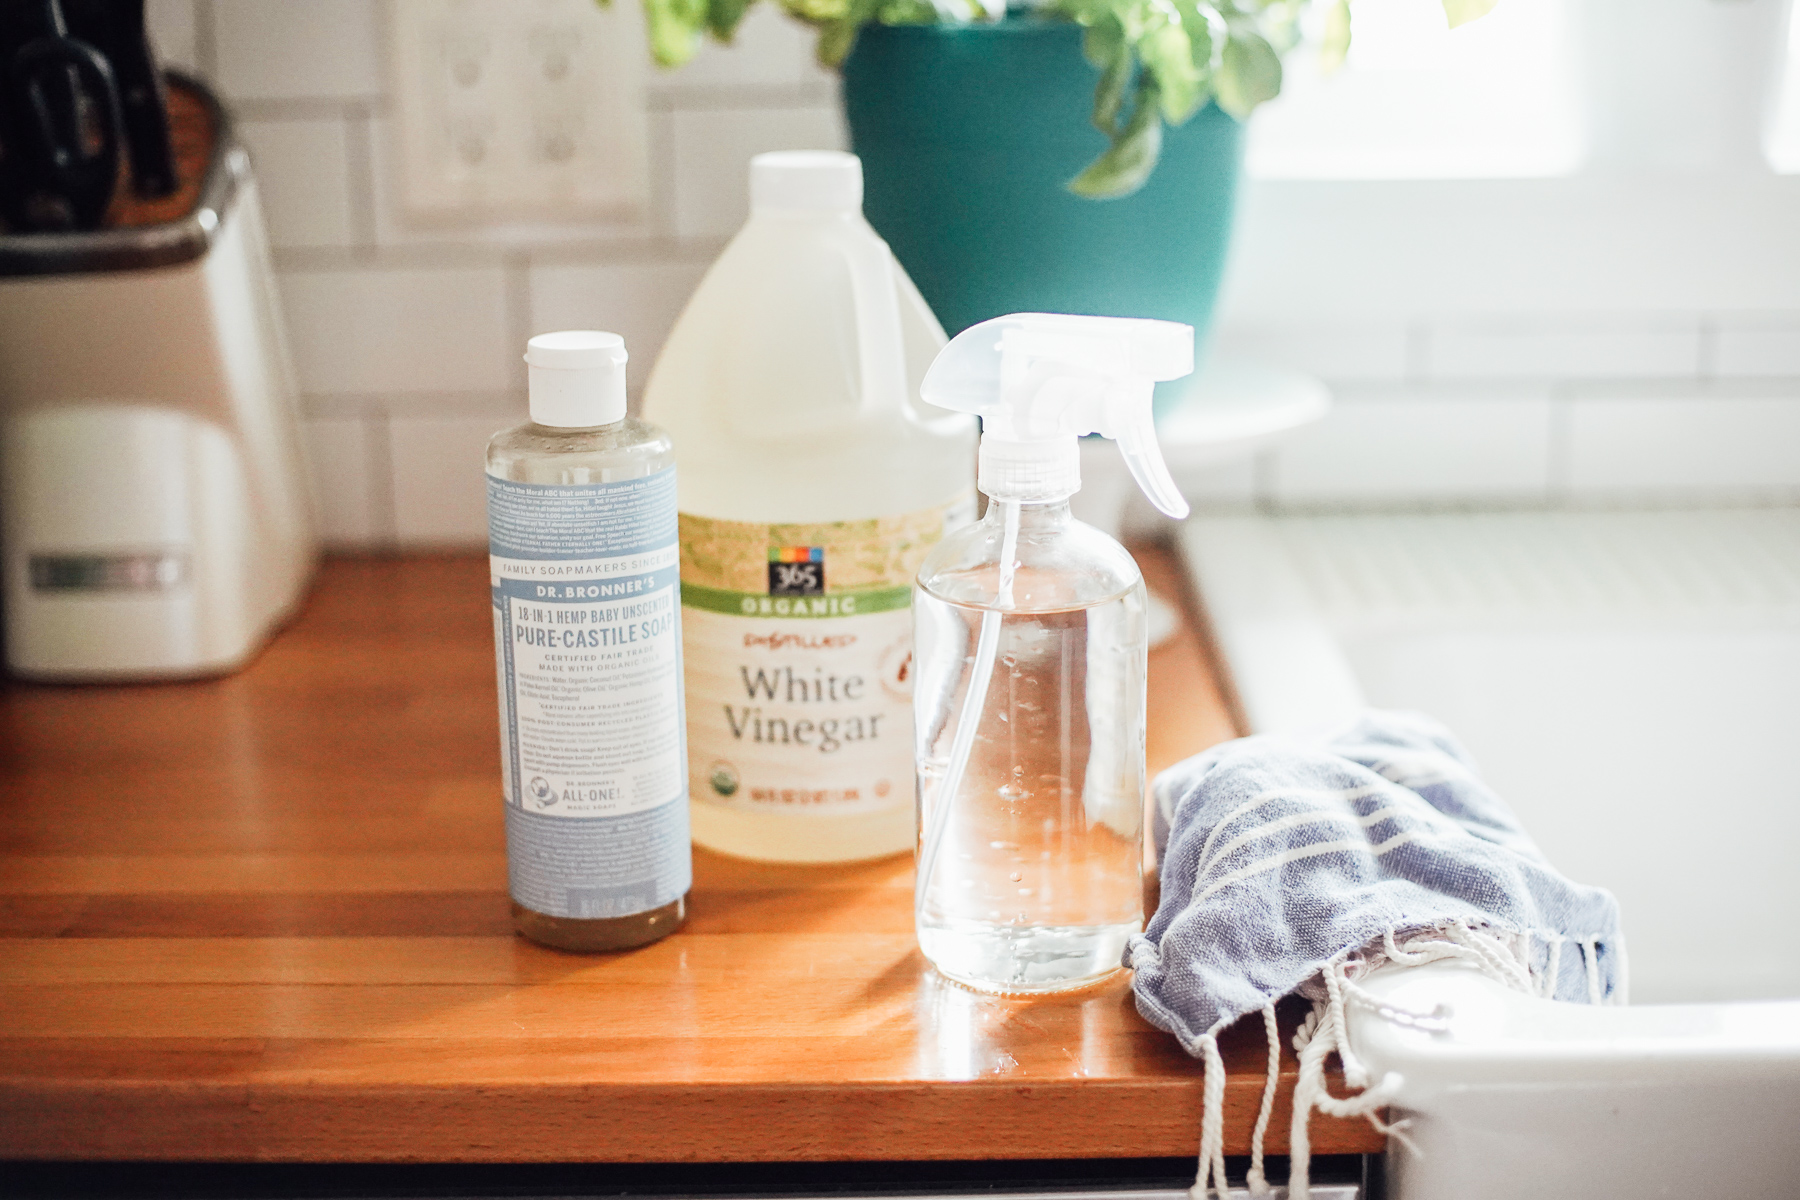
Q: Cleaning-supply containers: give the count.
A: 3